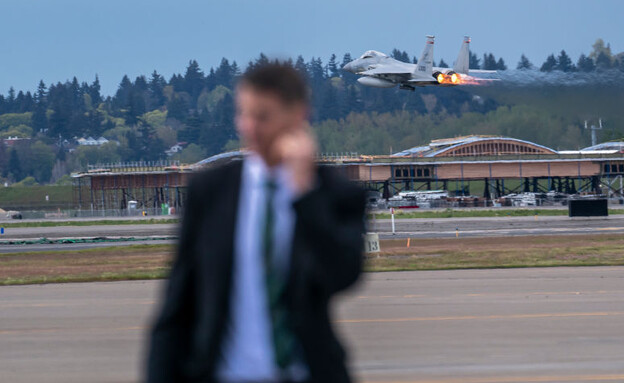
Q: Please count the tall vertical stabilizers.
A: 2